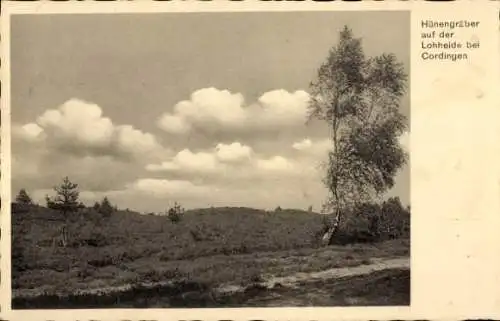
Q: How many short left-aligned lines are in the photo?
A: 4